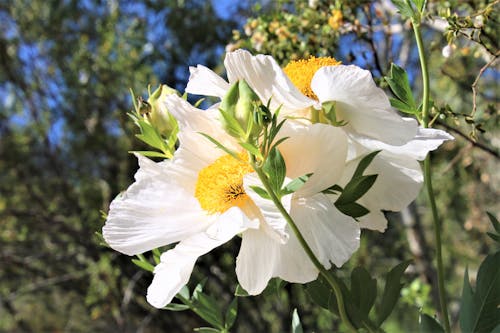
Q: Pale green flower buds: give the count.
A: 2